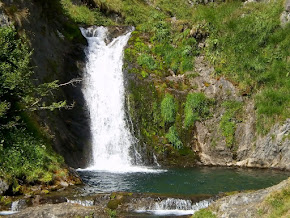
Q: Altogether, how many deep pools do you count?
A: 1